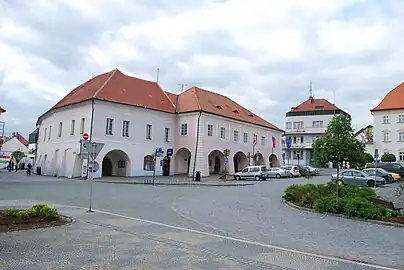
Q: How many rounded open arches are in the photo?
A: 6